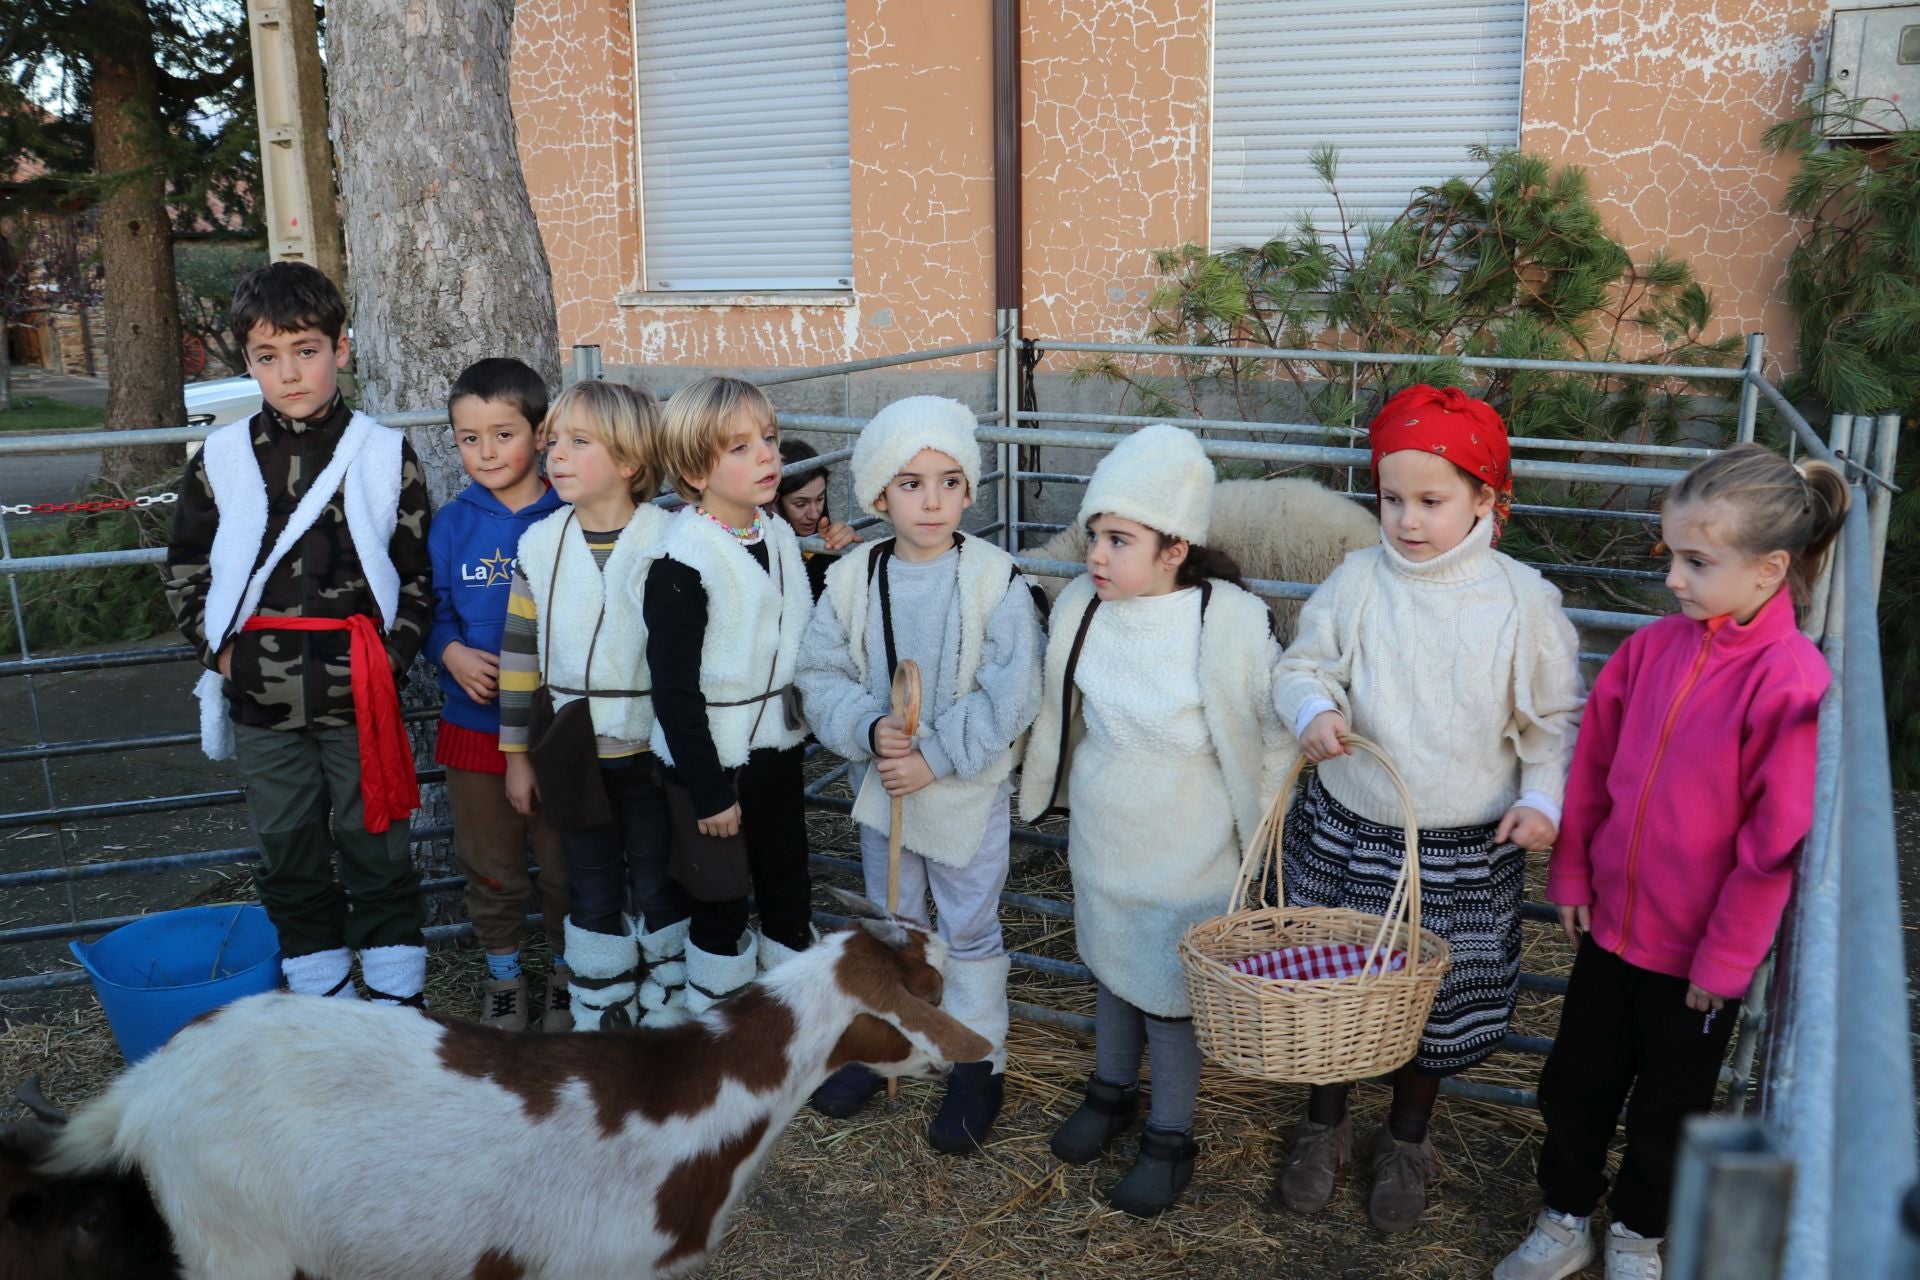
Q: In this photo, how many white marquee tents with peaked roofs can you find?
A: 0